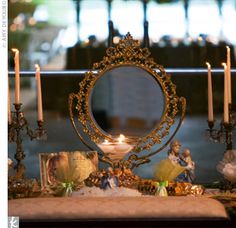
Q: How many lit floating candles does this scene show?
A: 2